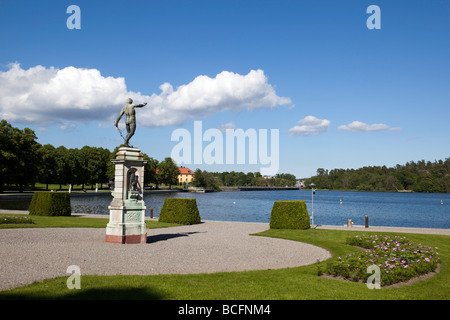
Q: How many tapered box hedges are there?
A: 3